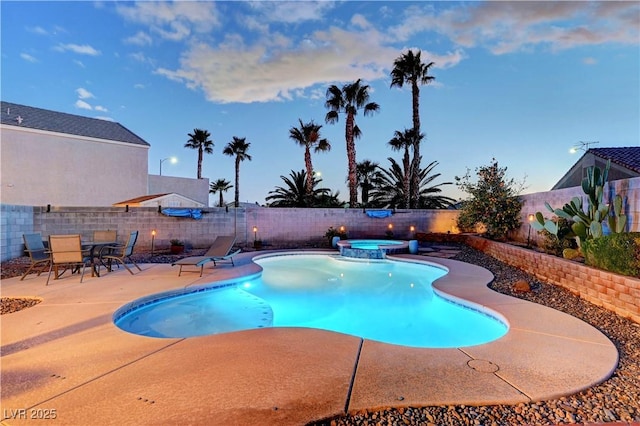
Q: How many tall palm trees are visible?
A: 6